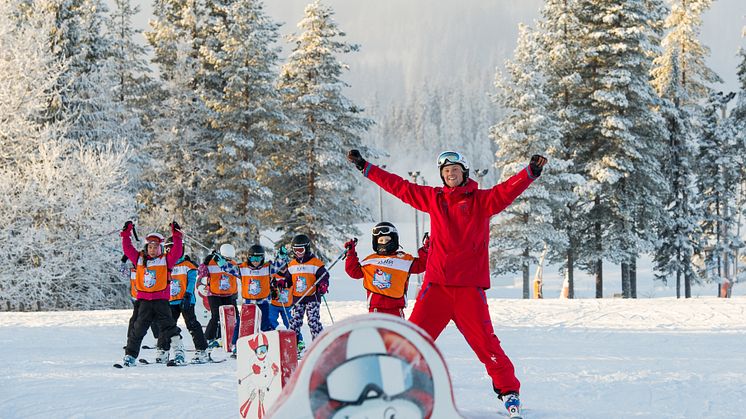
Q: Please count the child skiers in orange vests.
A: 8